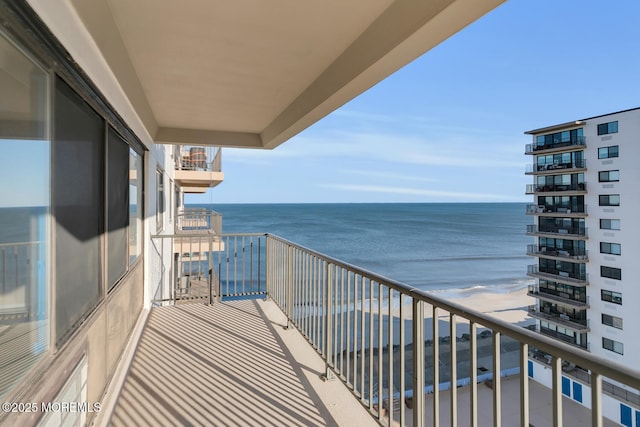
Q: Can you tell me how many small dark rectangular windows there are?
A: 10